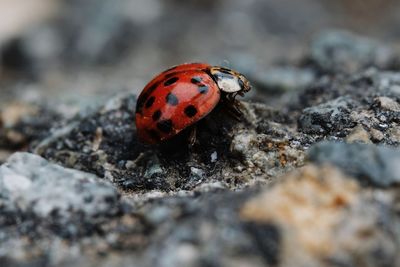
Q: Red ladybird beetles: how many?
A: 1